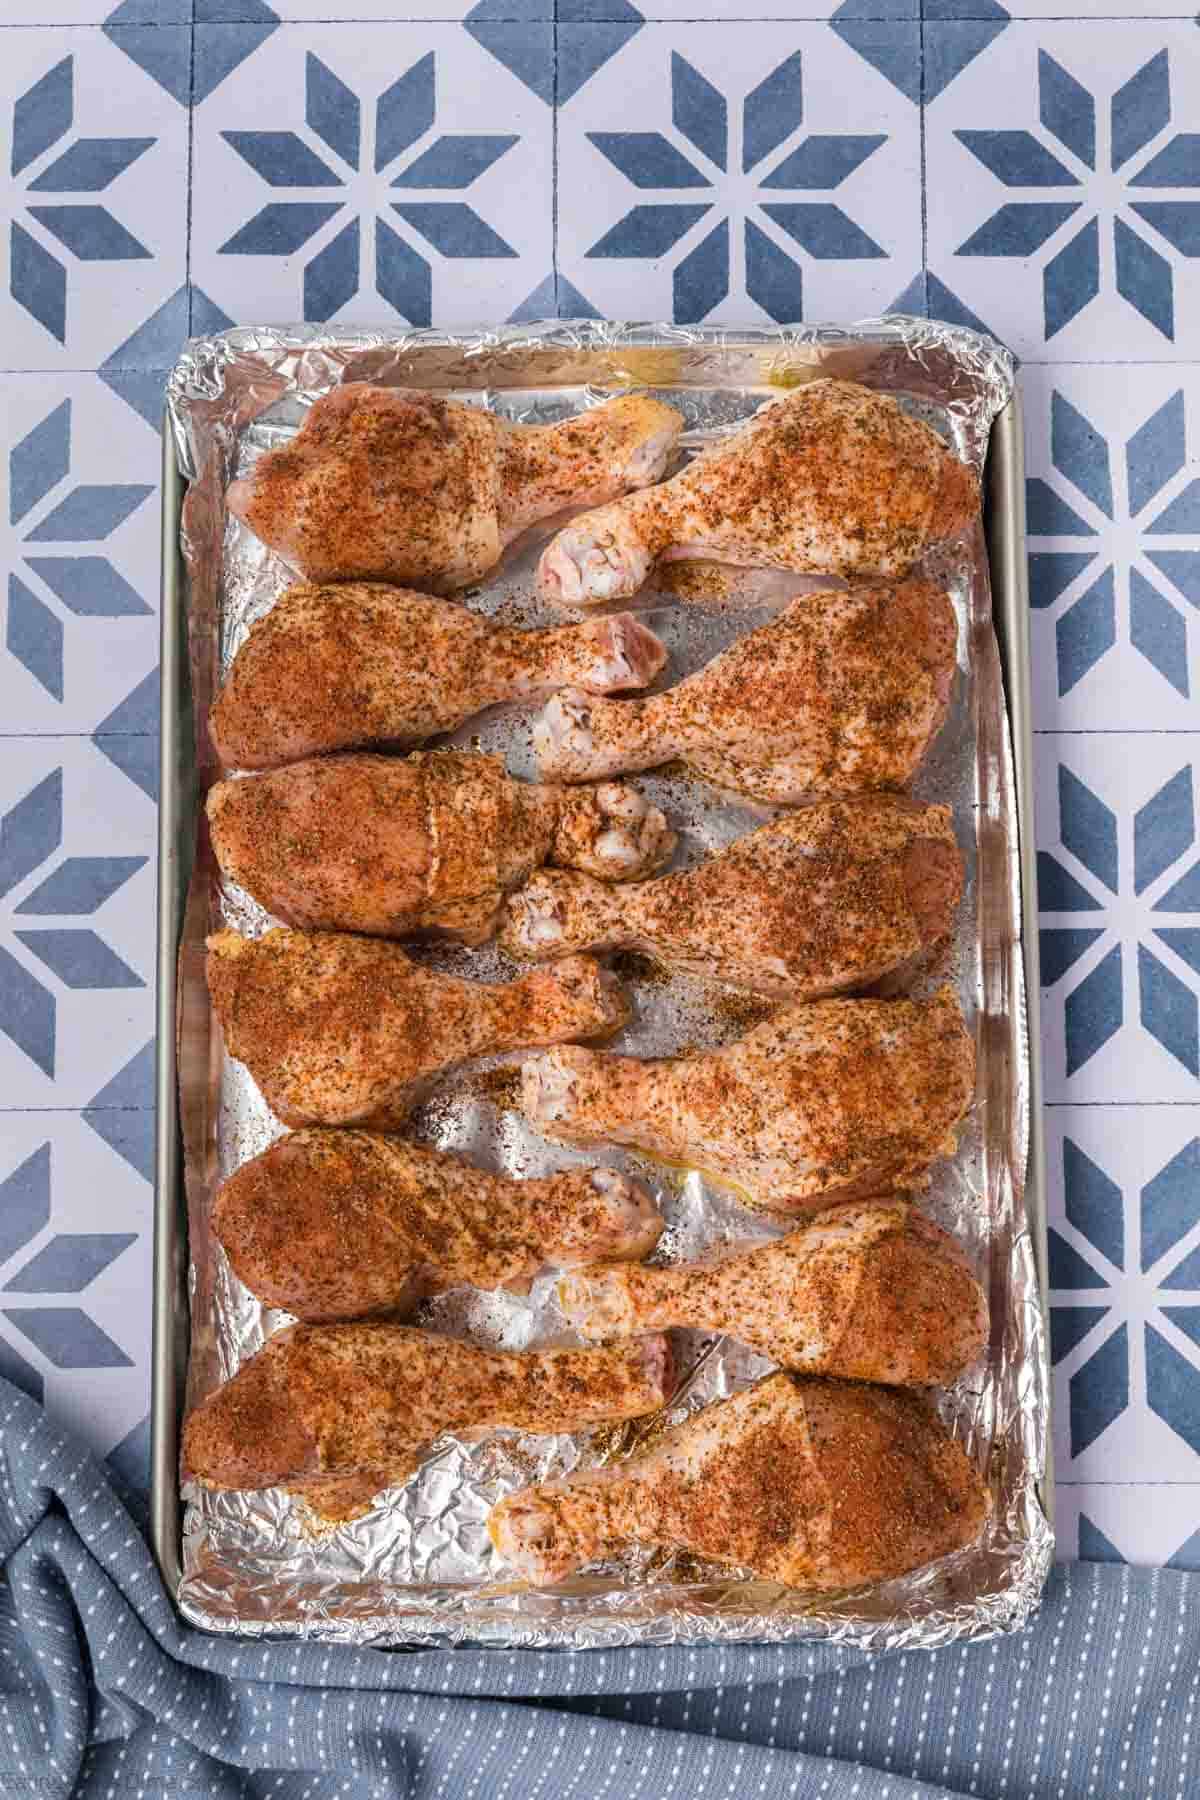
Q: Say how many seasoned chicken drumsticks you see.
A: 12